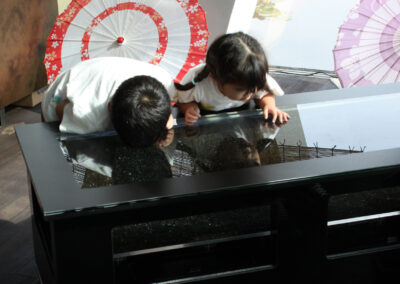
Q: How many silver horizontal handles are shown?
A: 4